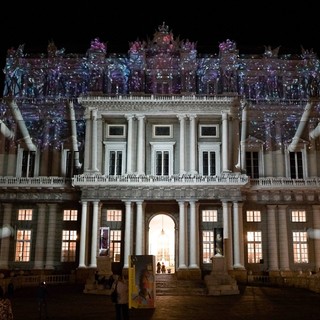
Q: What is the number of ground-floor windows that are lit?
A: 12